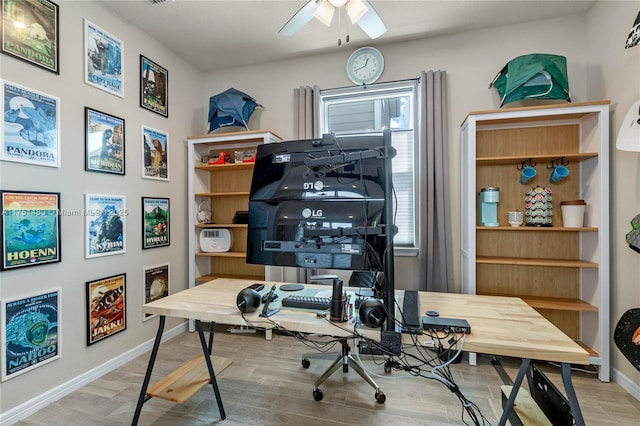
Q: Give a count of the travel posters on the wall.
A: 12